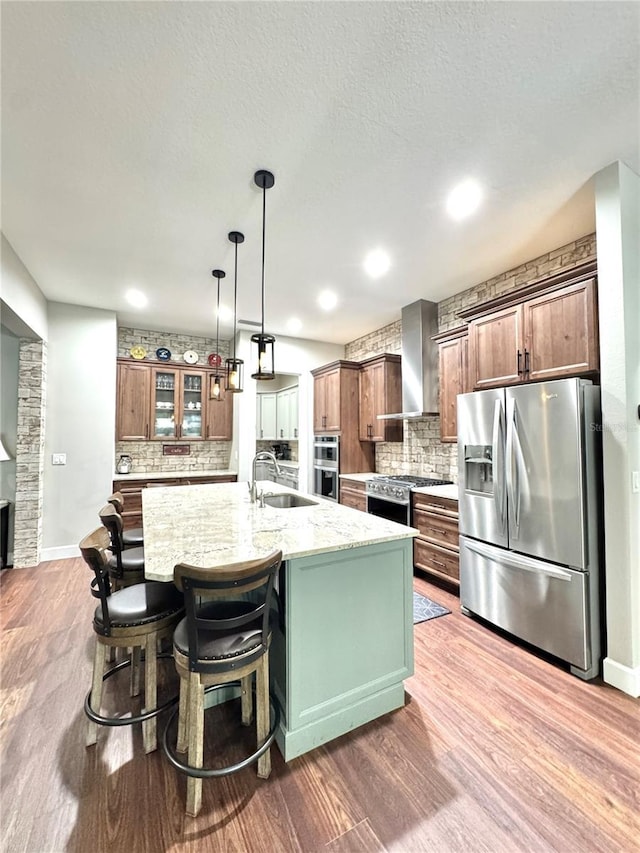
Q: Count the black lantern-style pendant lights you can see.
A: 3